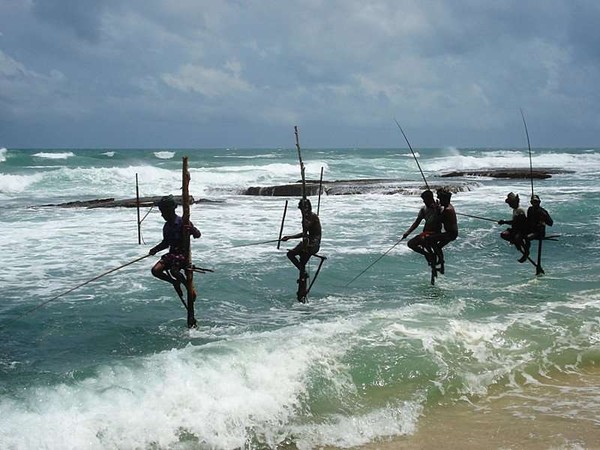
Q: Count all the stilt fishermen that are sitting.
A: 6